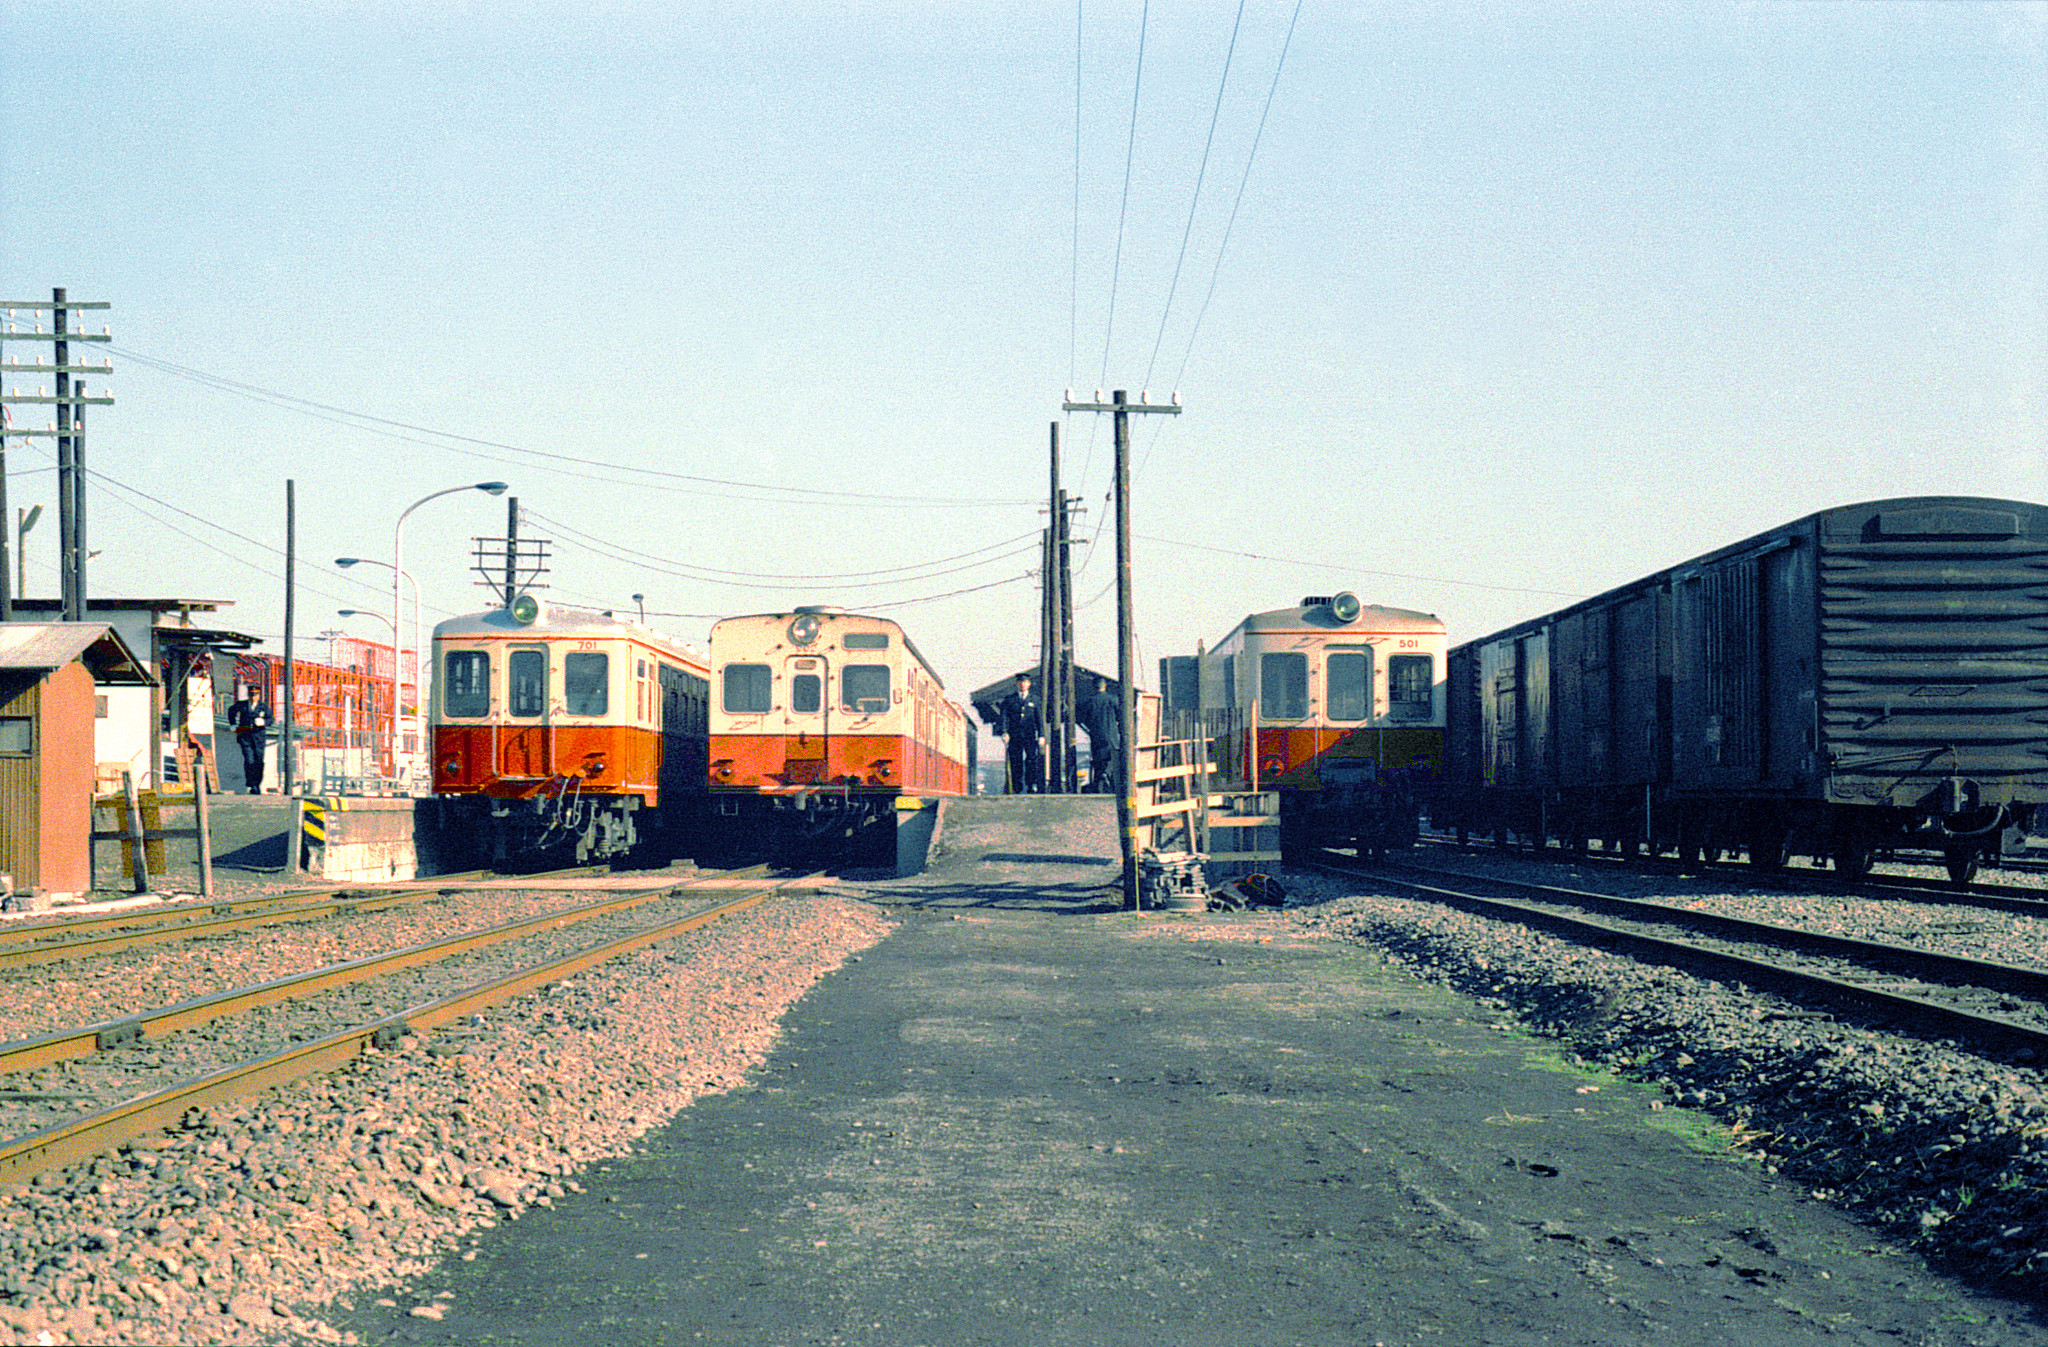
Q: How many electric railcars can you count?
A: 3